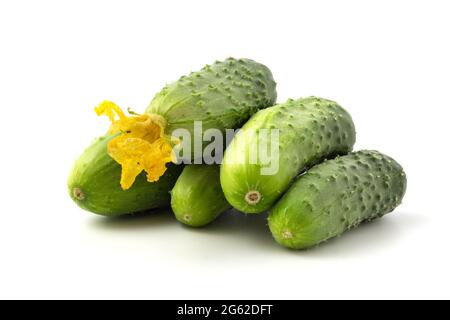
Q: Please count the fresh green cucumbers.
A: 5